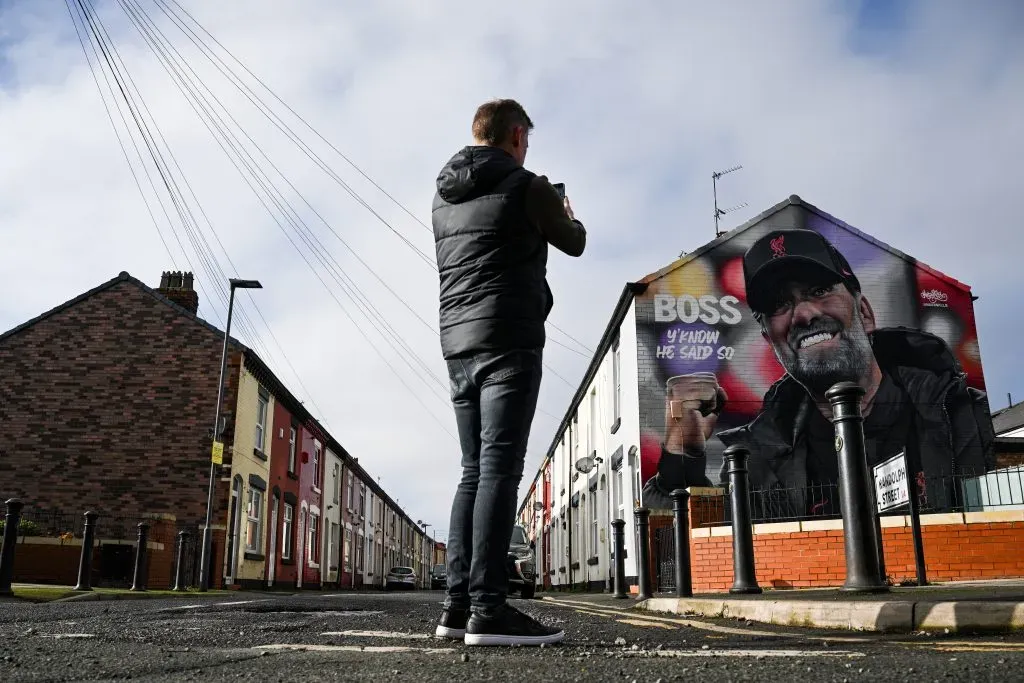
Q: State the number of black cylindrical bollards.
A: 9